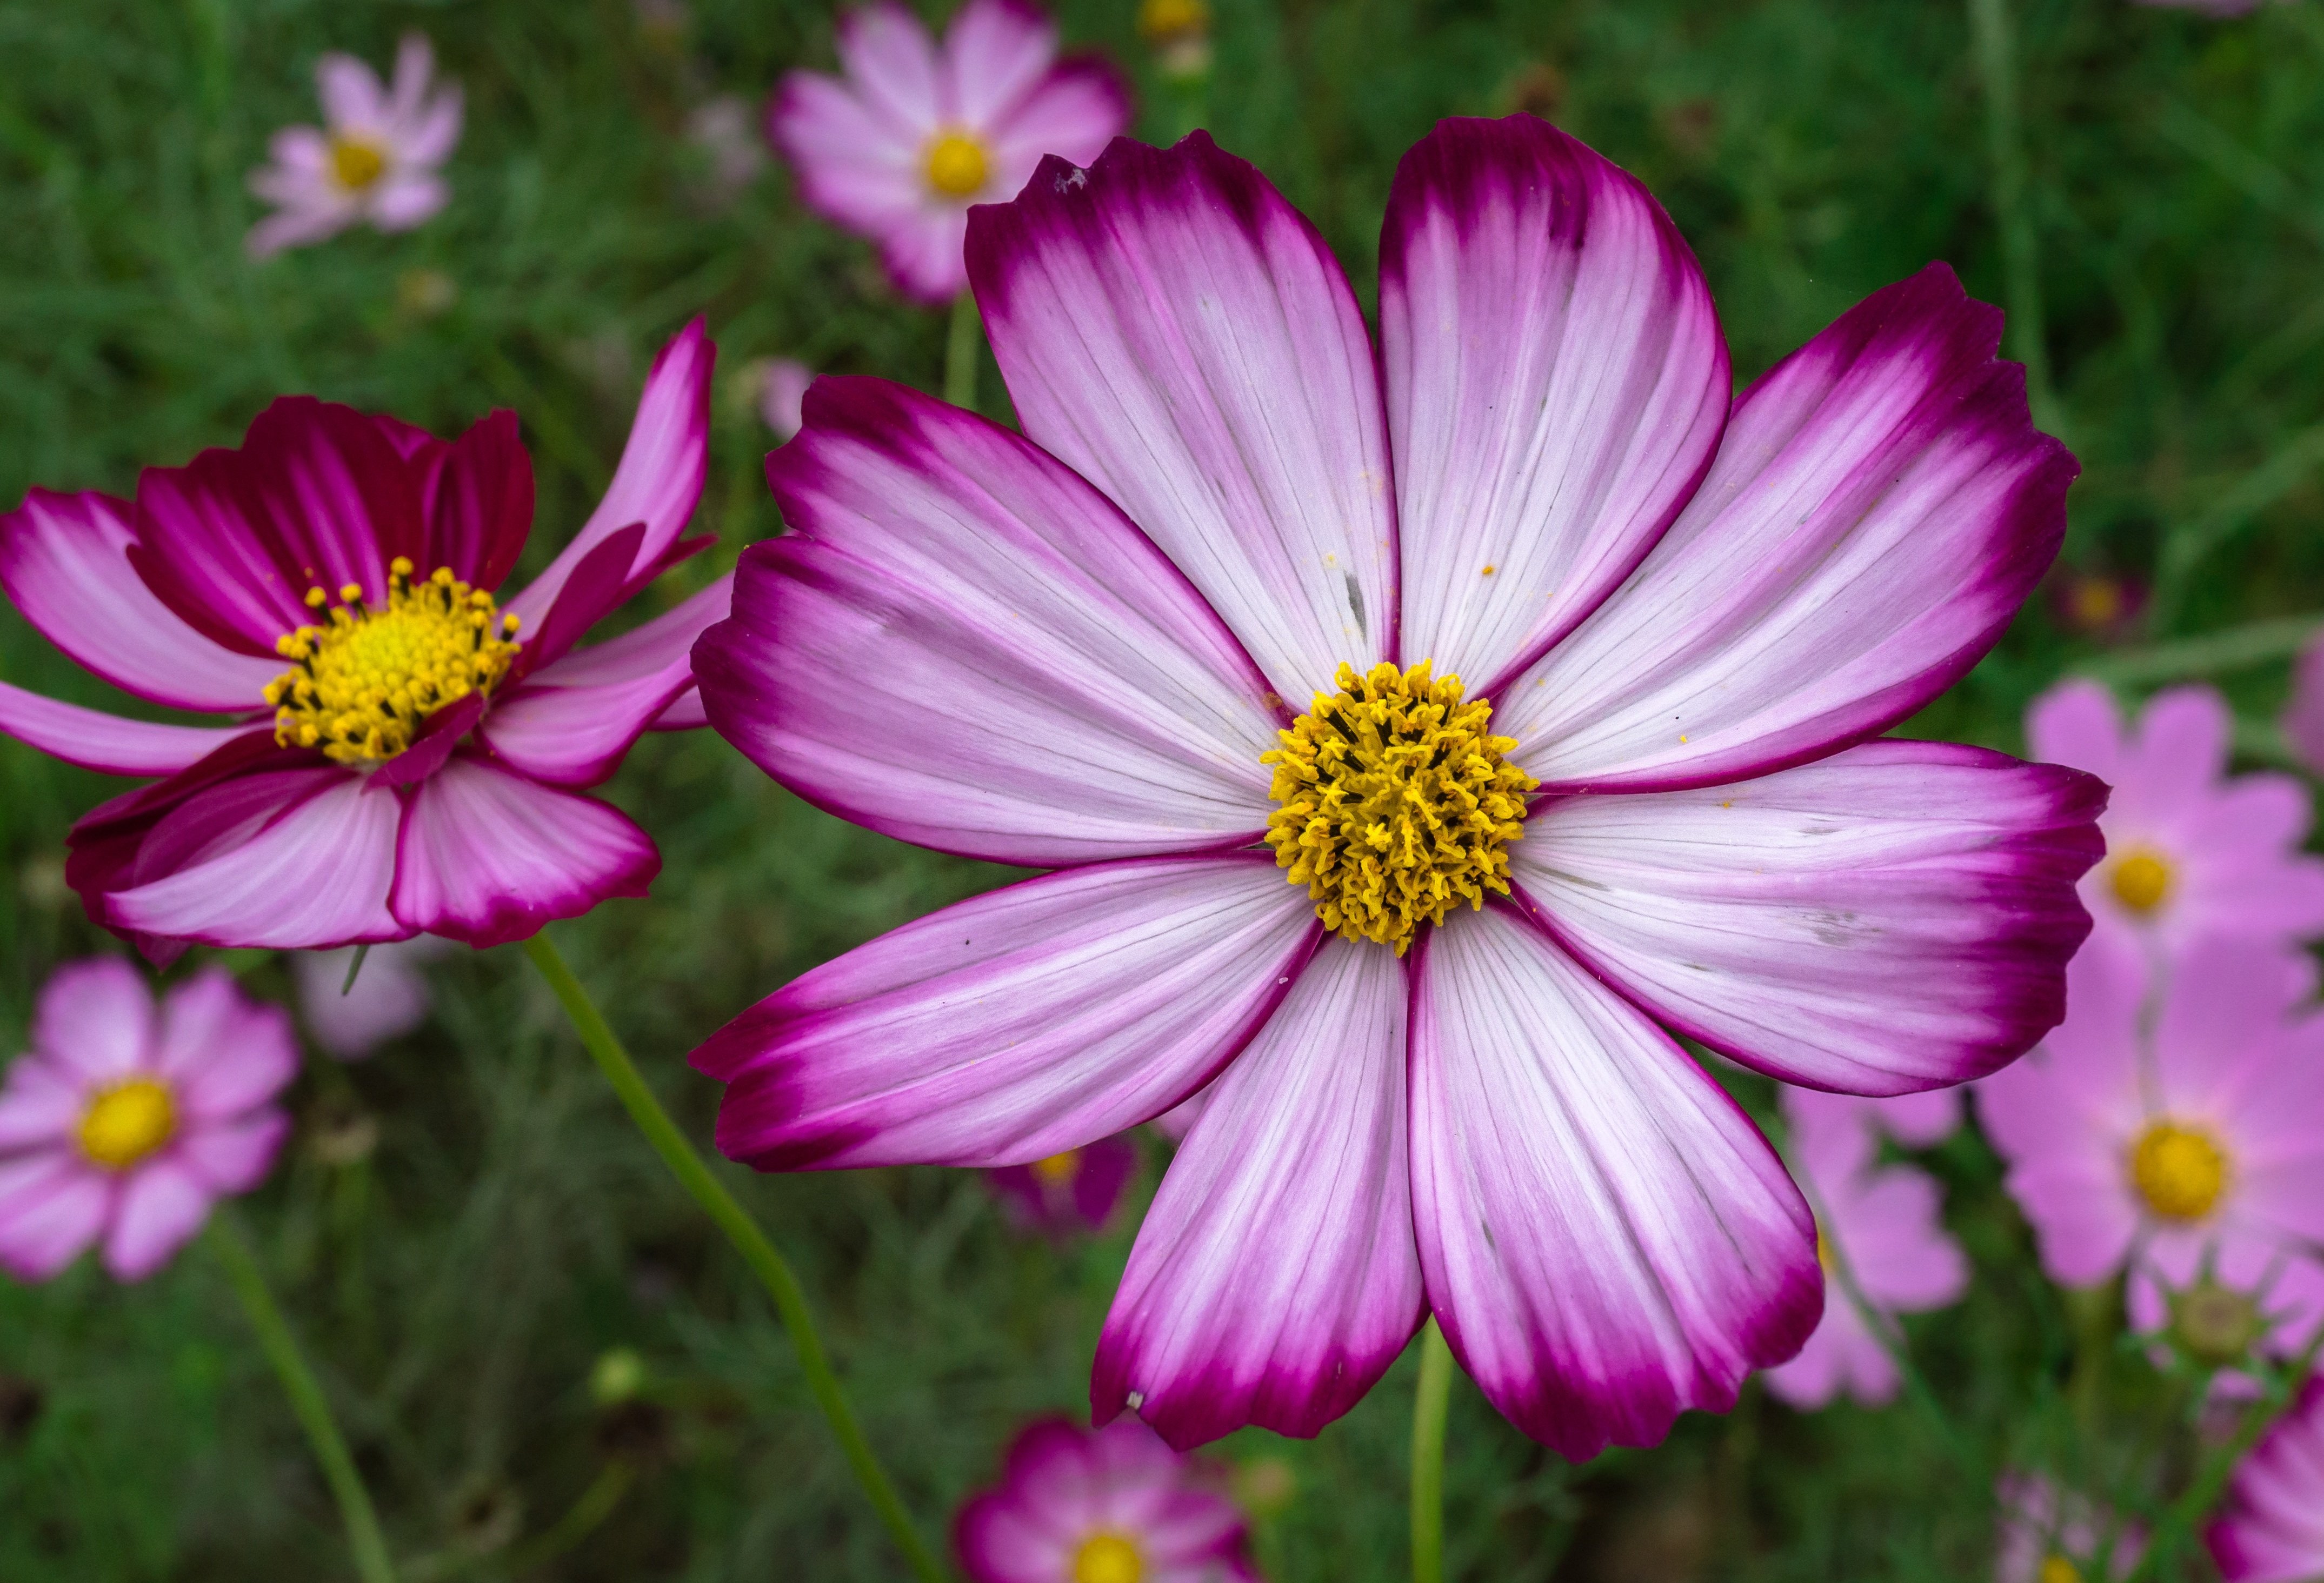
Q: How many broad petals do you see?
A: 8